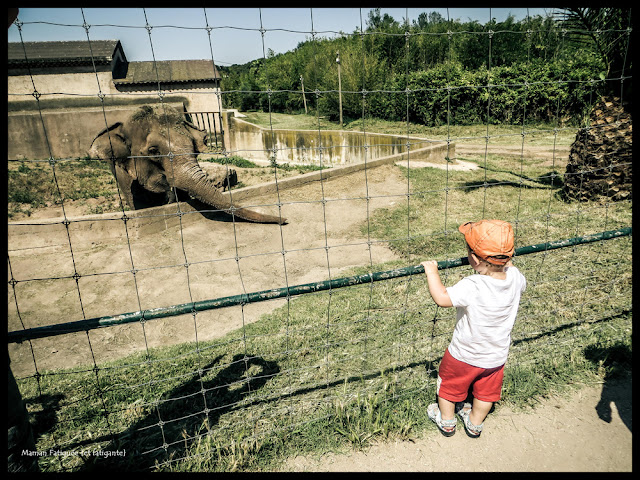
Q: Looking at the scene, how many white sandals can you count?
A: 2